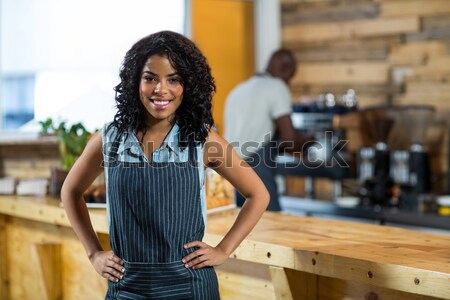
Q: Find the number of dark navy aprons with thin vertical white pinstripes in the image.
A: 1